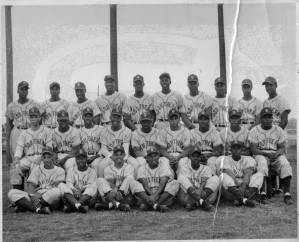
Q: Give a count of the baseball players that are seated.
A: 15